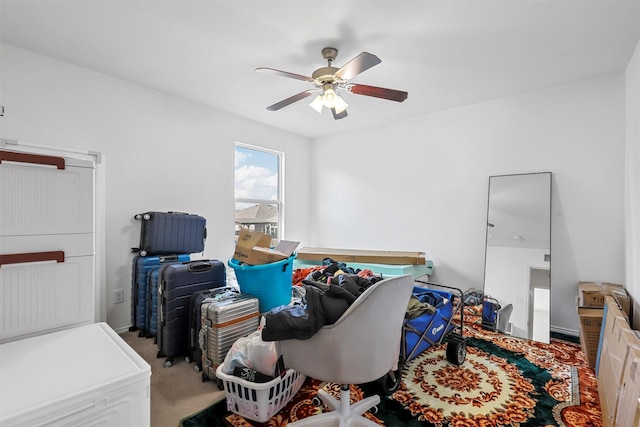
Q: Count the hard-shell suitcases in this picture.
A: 6